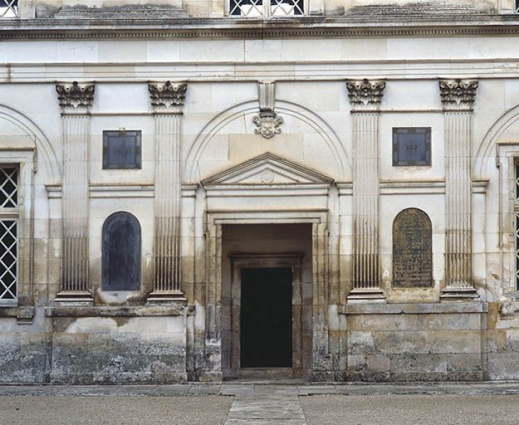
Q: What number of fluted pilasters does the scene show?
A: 4